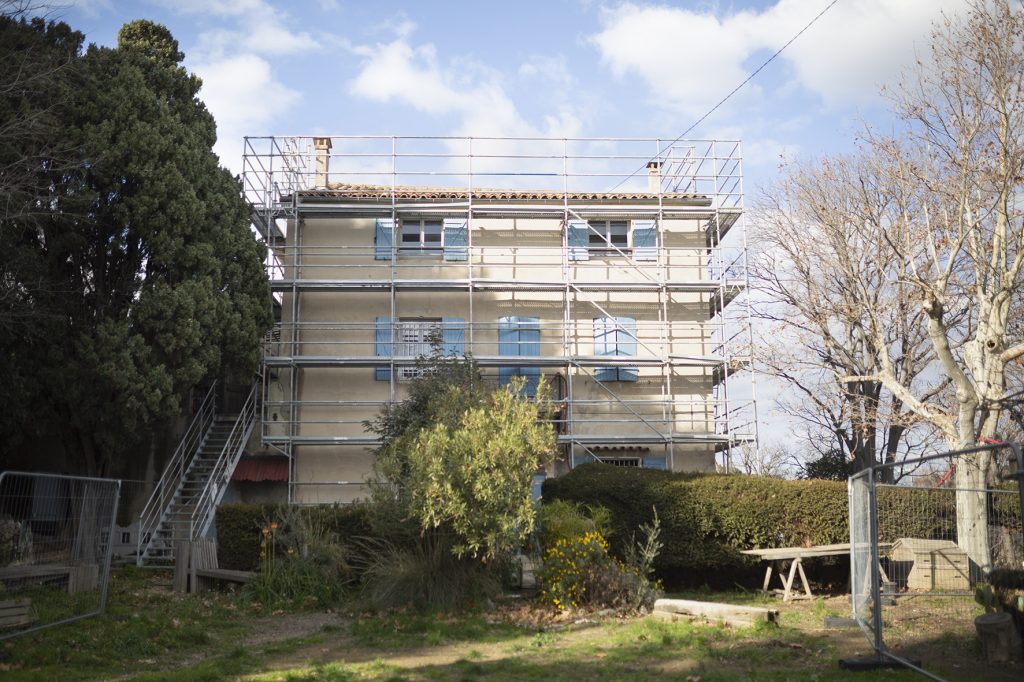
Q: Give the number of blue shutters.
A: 12